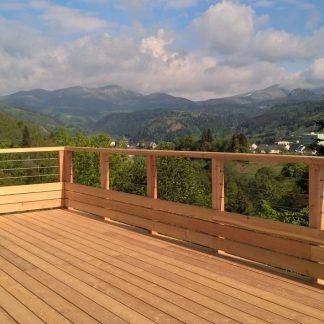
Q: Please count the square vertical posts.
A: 5